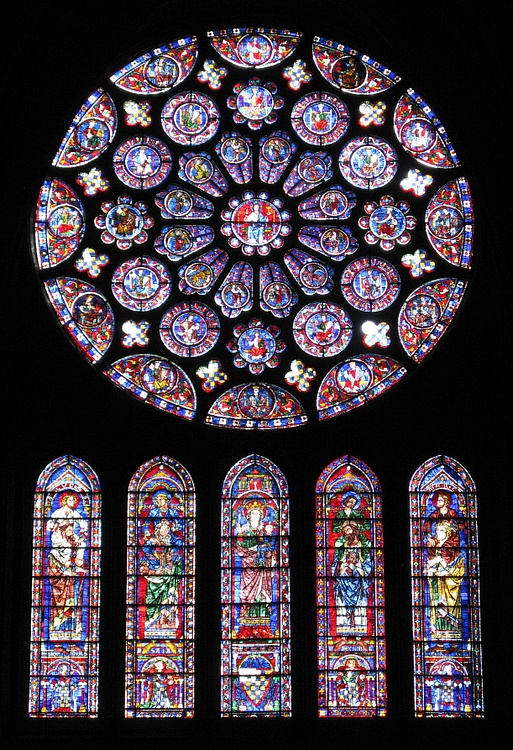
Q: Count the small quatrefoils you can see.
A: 12